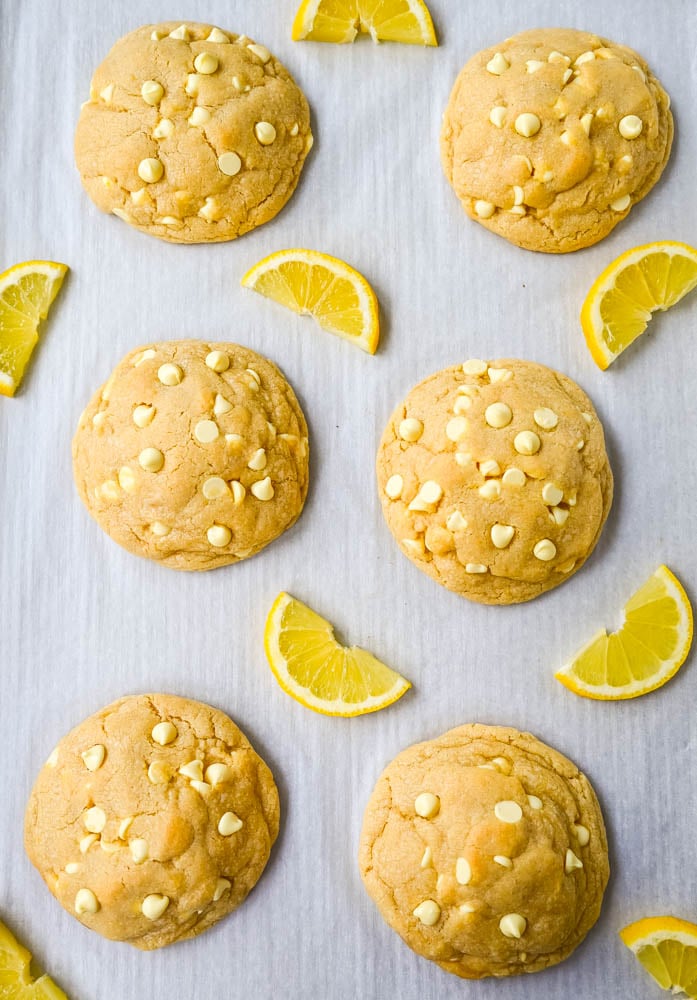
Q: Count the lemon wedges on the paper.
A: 8